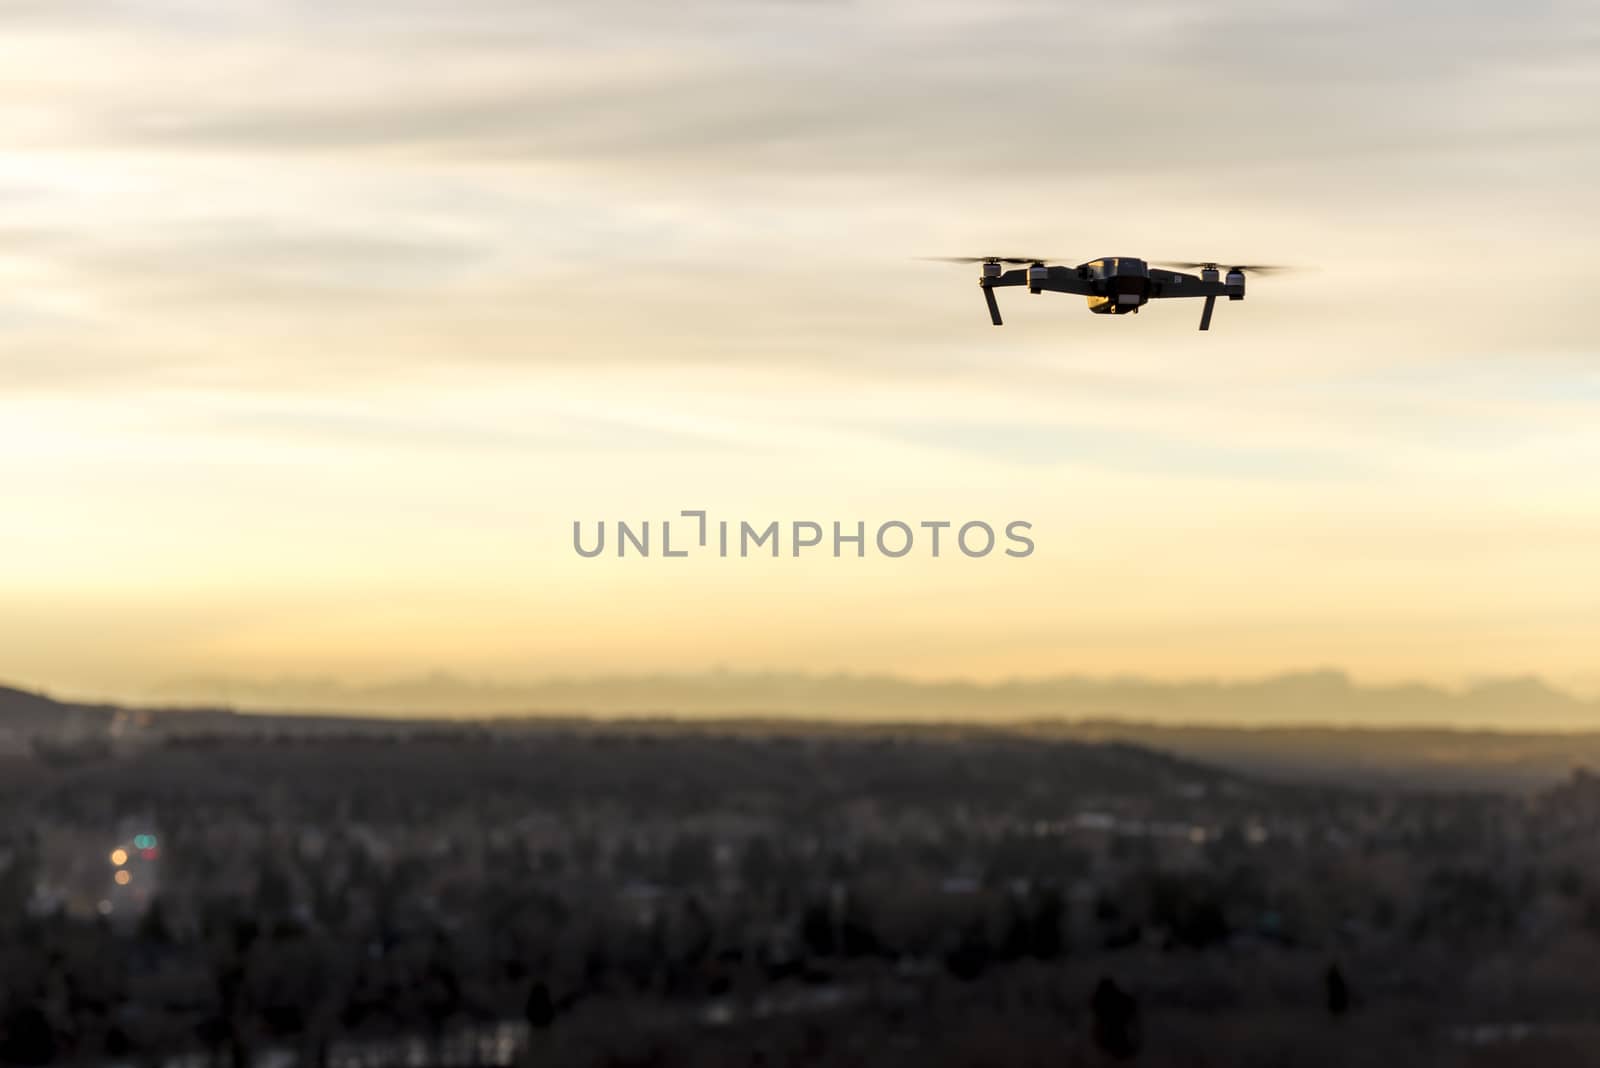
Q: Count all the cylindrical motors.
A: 4